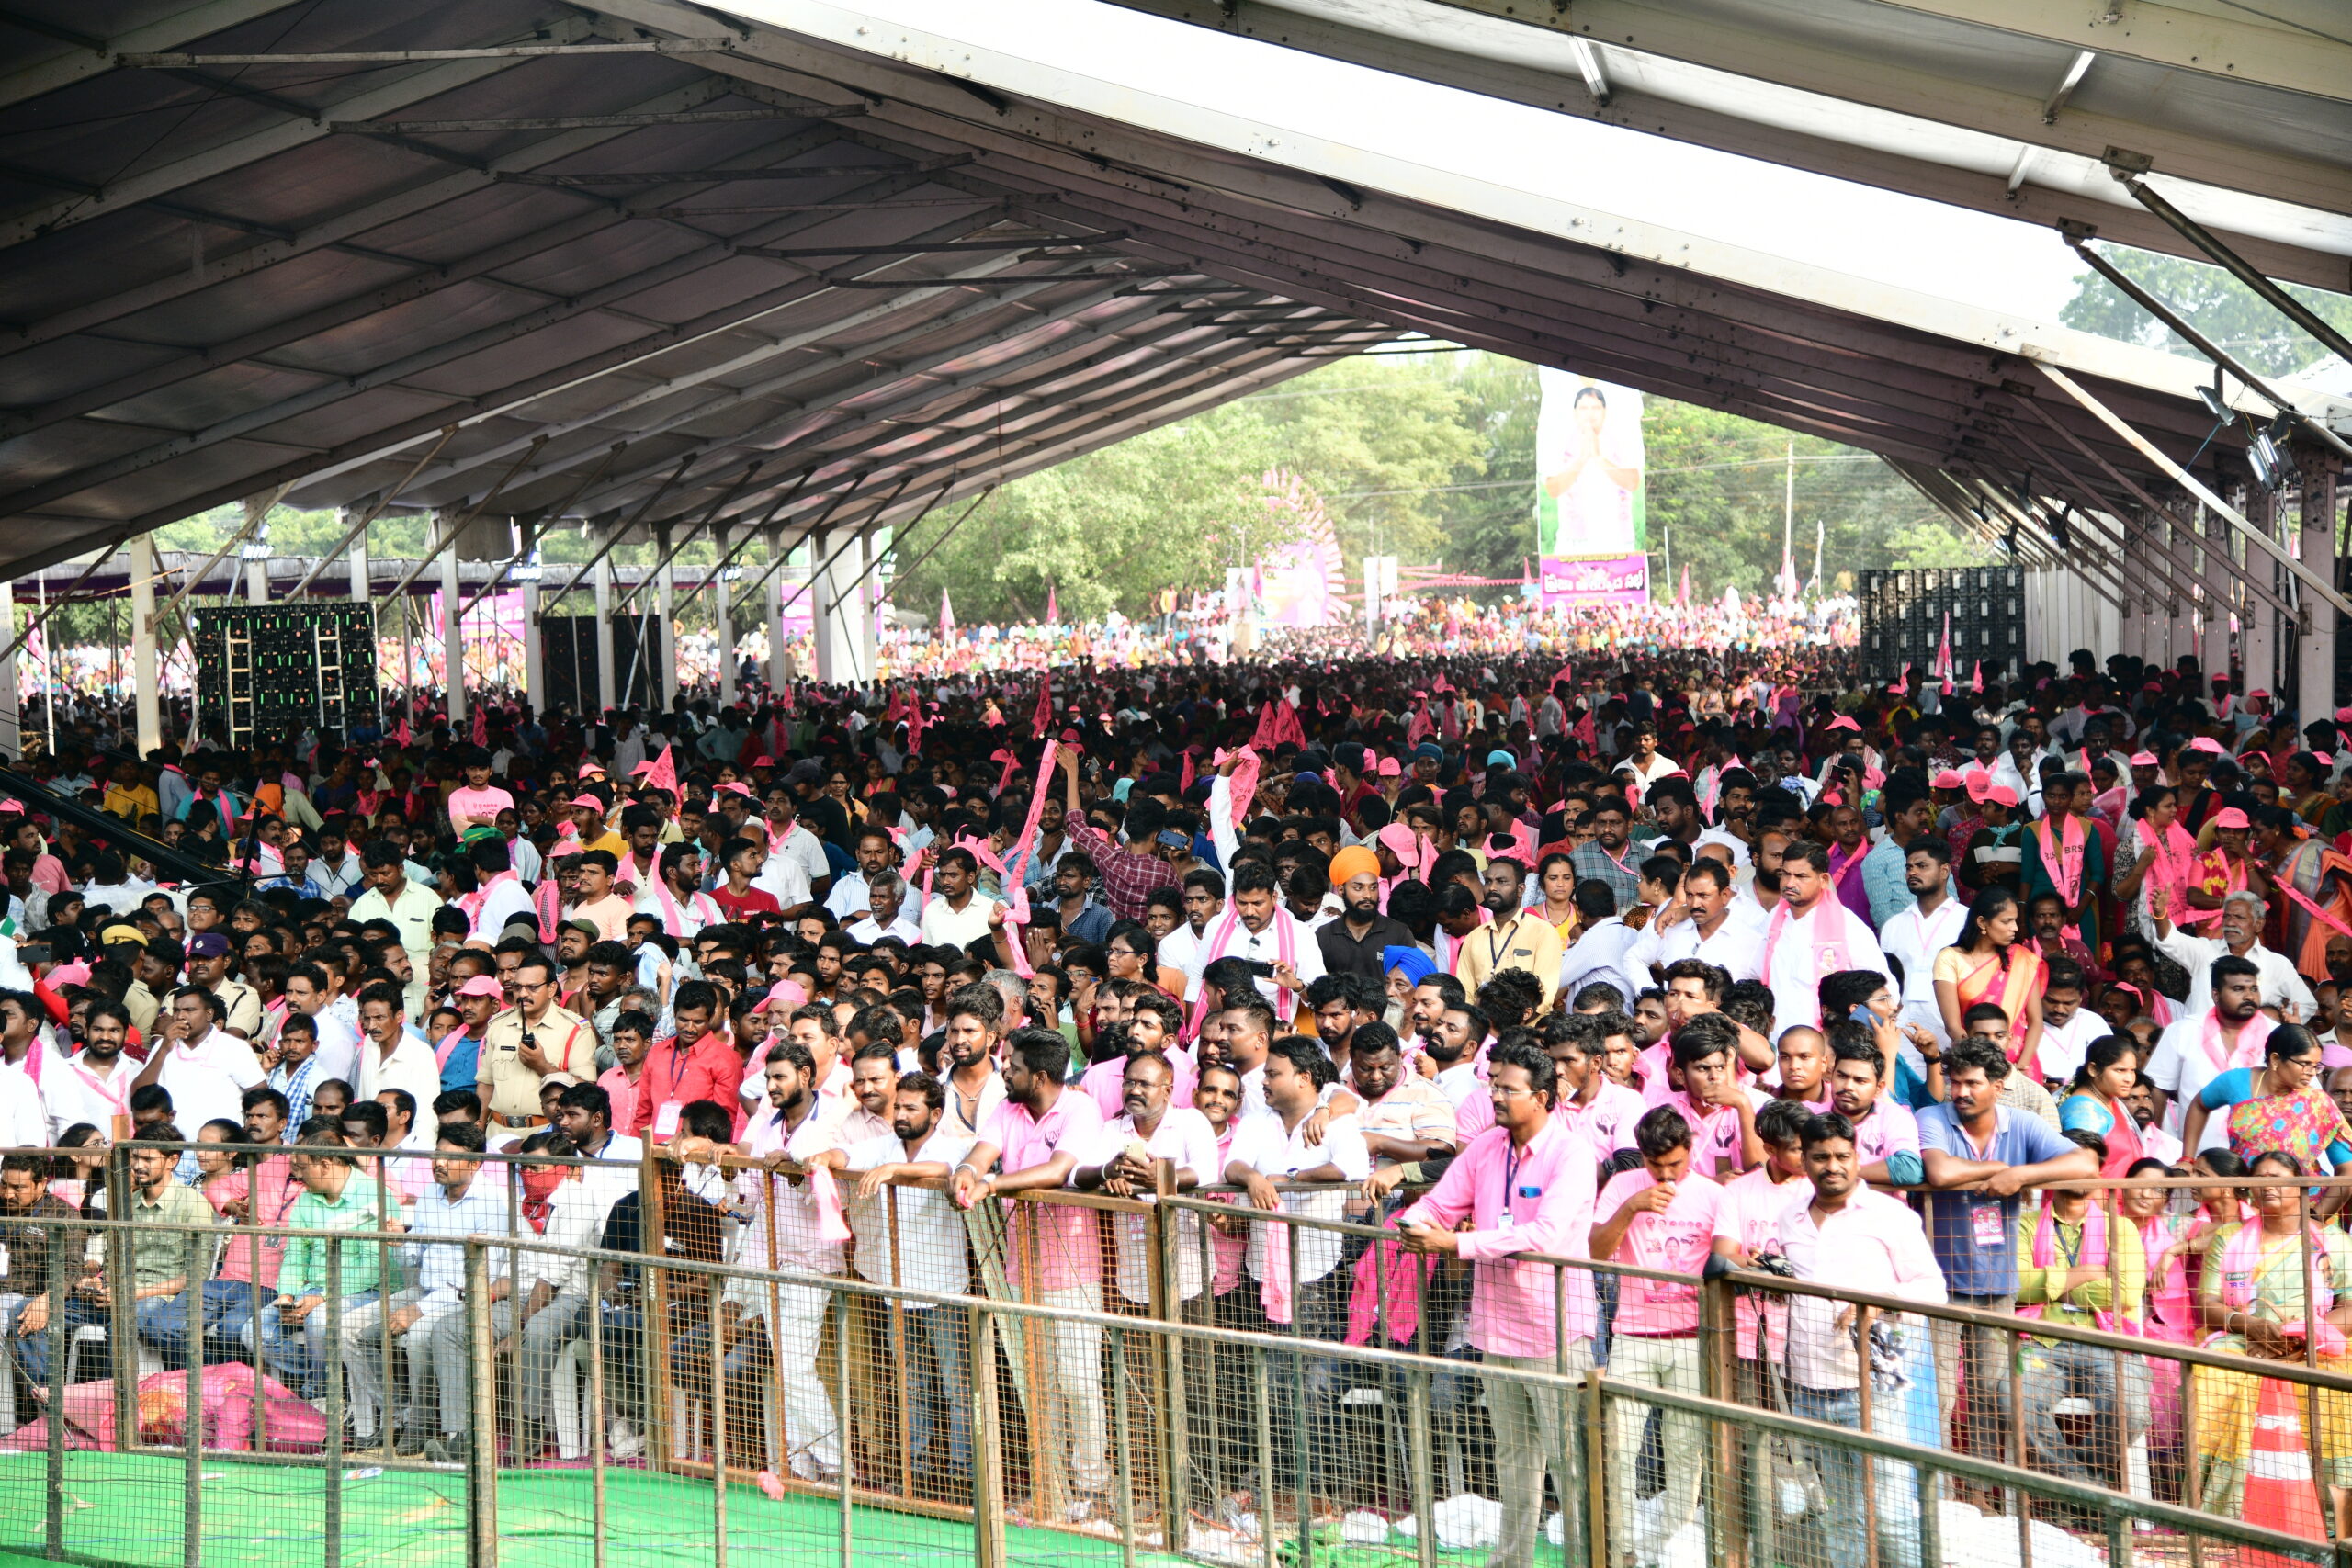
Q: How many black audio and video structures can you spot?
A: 3